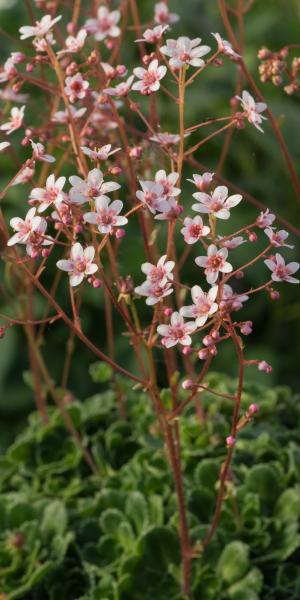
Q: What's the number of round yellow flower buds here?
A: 0